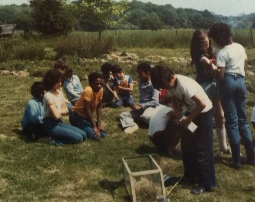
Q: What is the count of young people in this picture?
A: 12